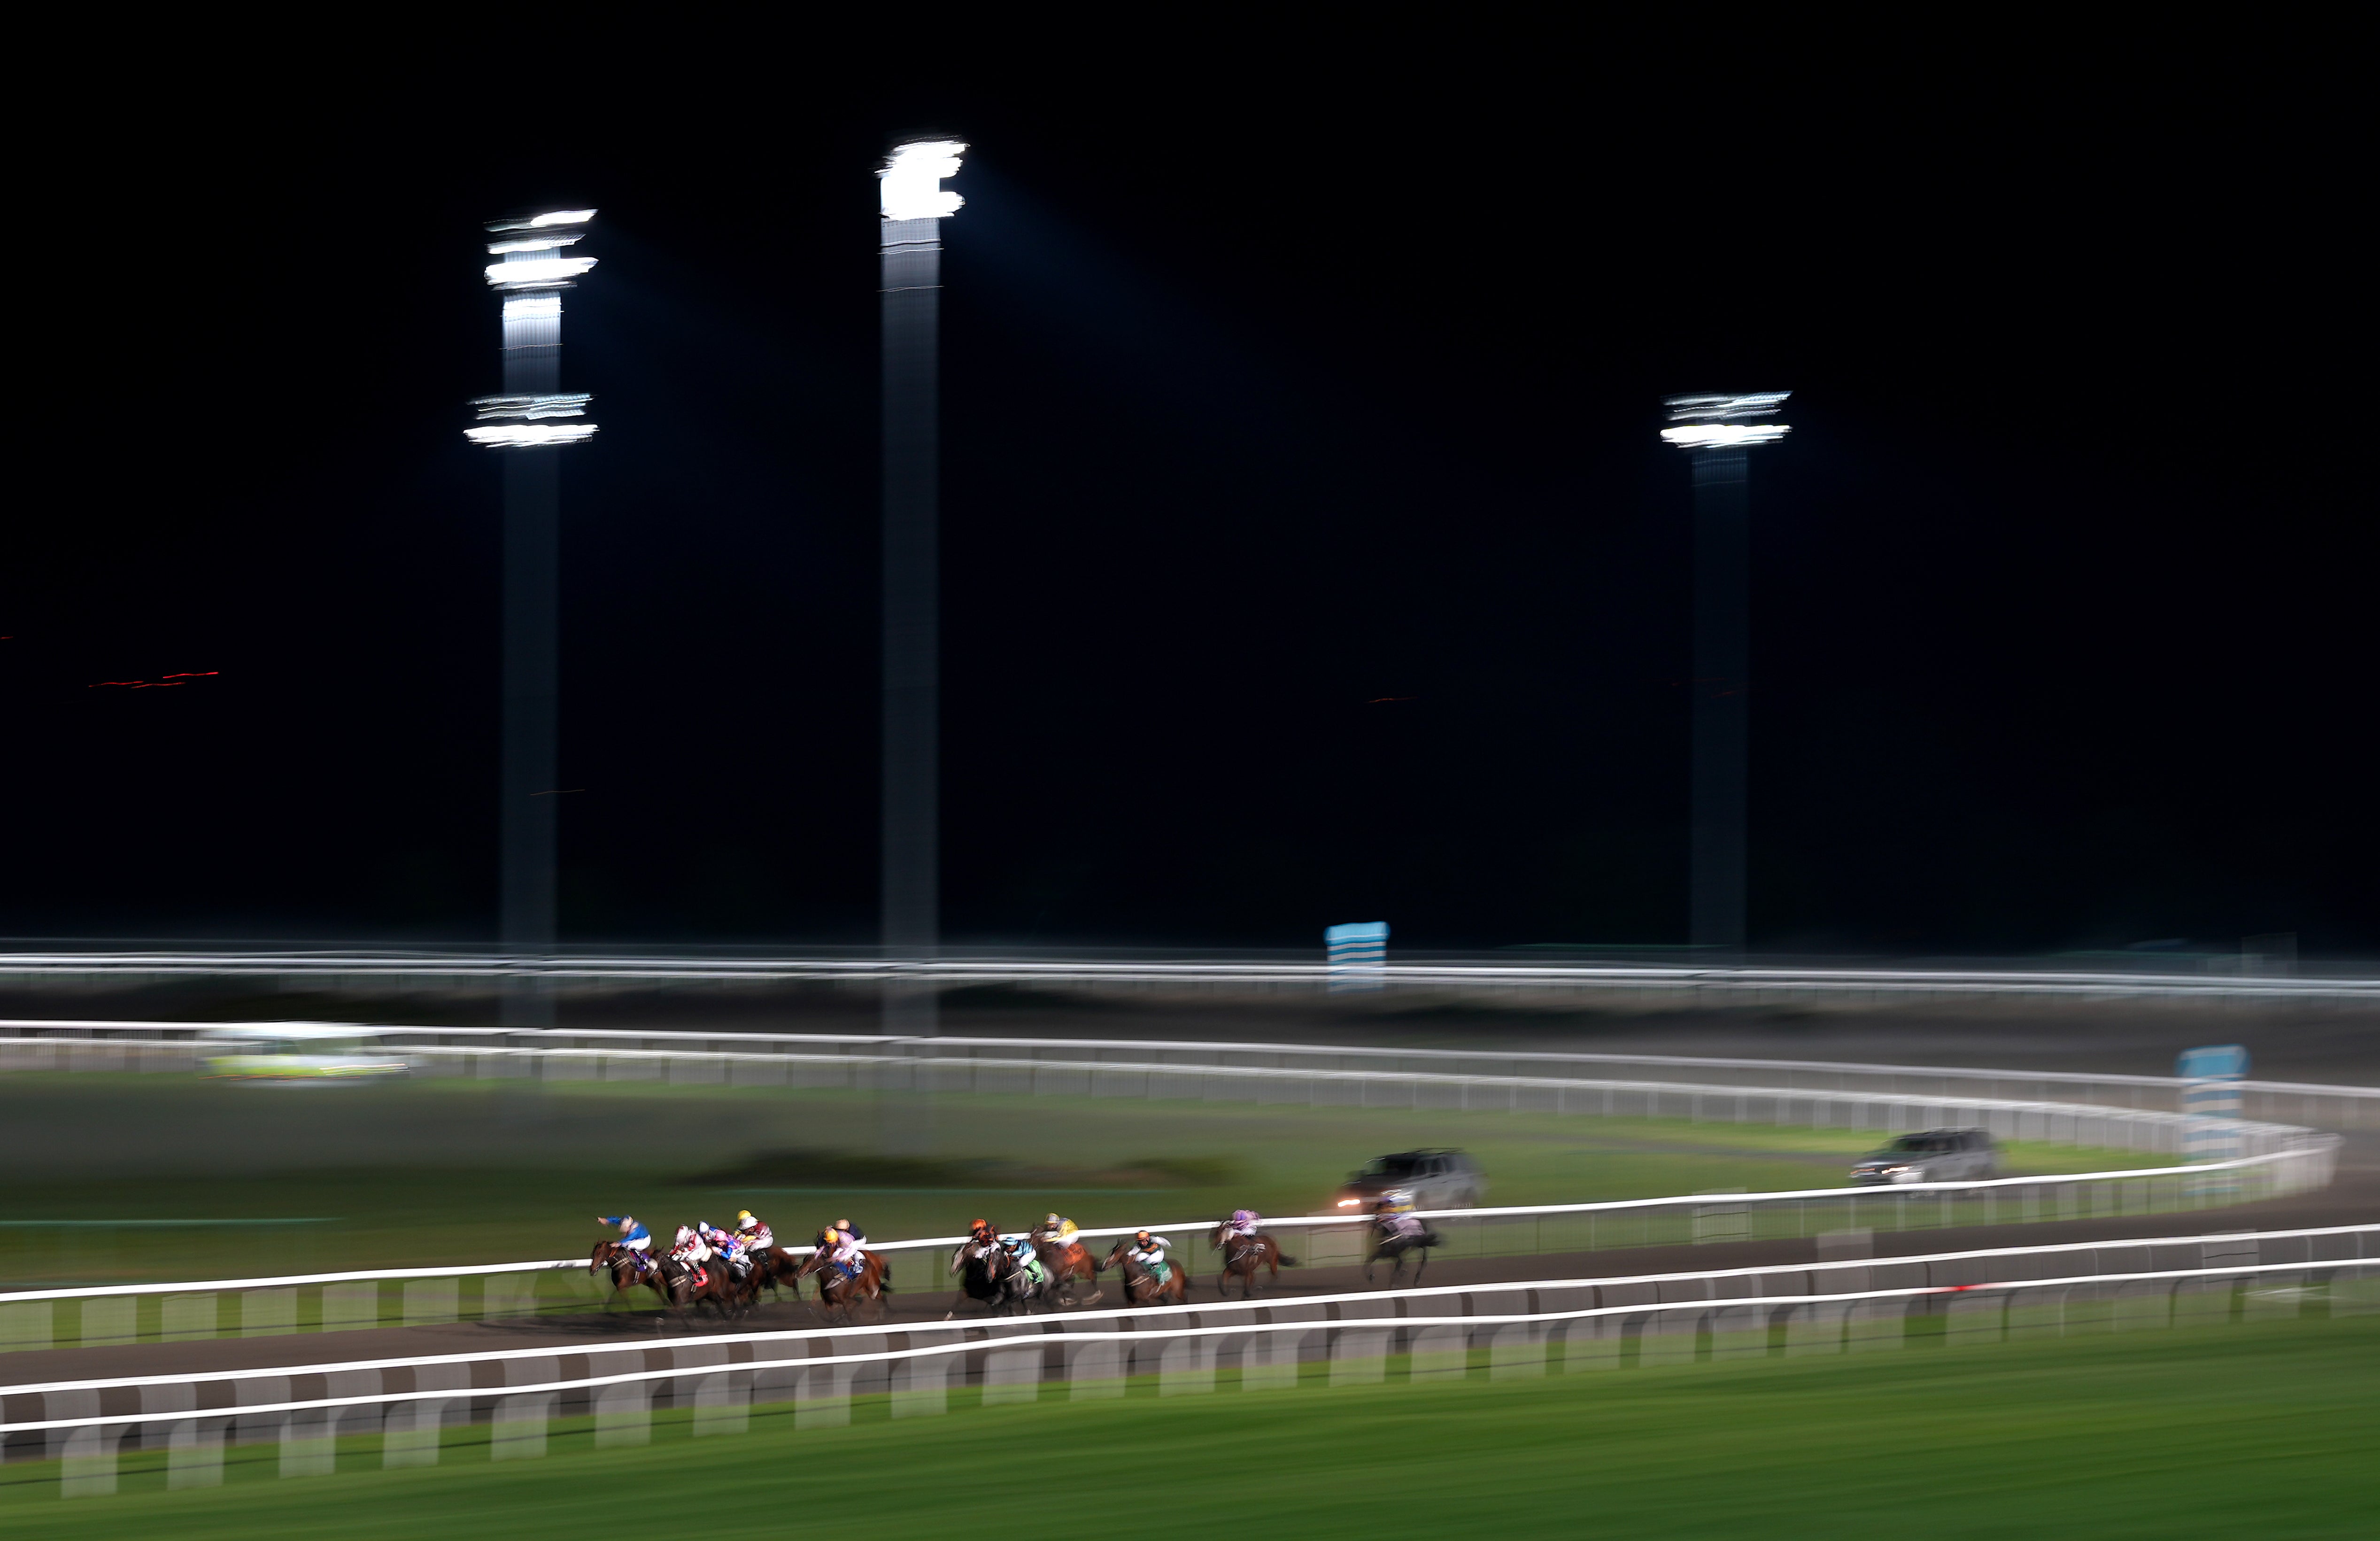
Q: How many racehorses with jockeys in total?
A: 14